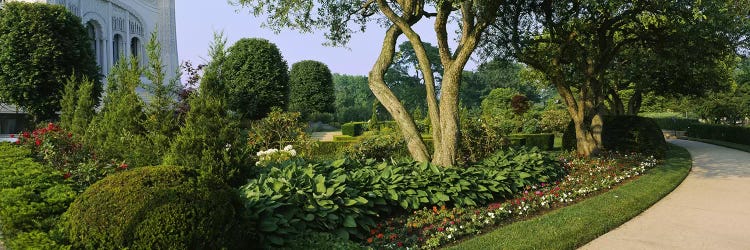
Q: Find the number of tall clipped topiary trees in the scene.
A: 3